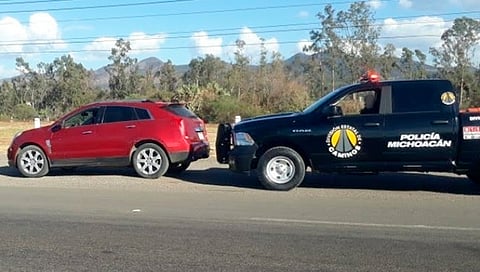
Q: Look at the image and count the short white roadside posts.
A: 2